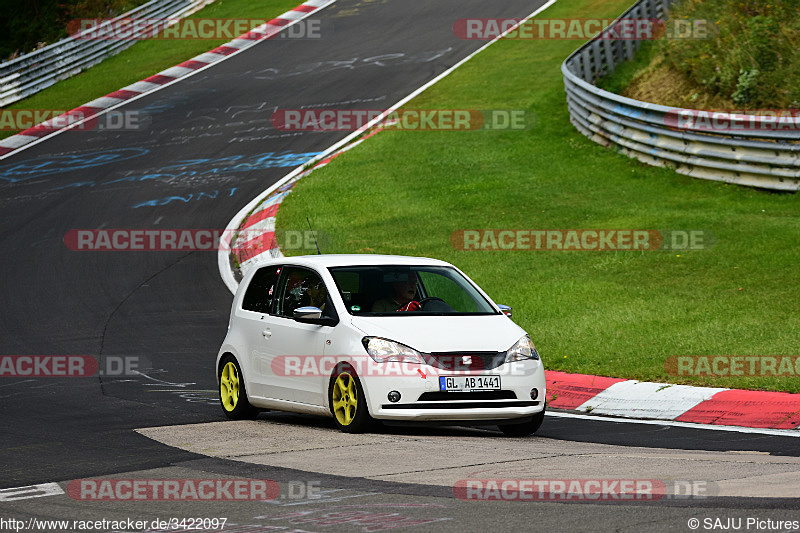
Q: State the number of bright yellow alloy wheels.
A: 2